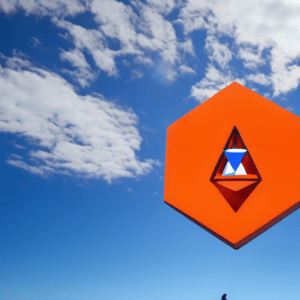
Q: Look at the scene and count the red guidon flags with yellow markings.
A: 0